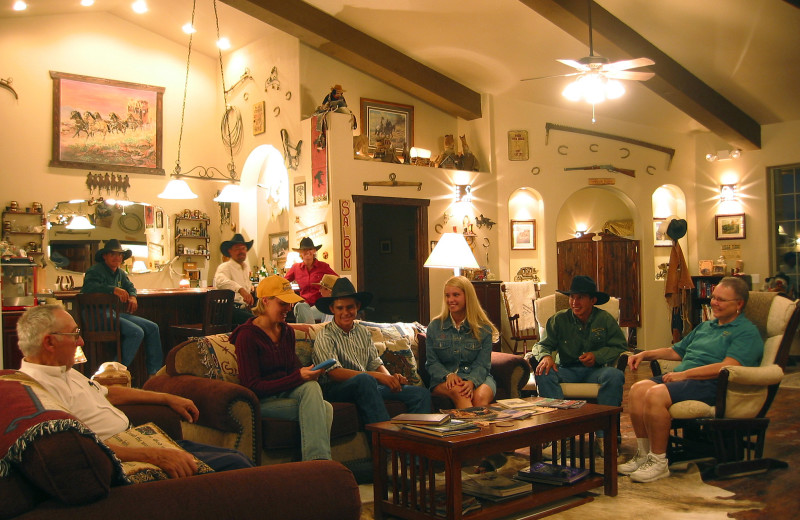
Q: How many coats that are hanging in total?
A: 1